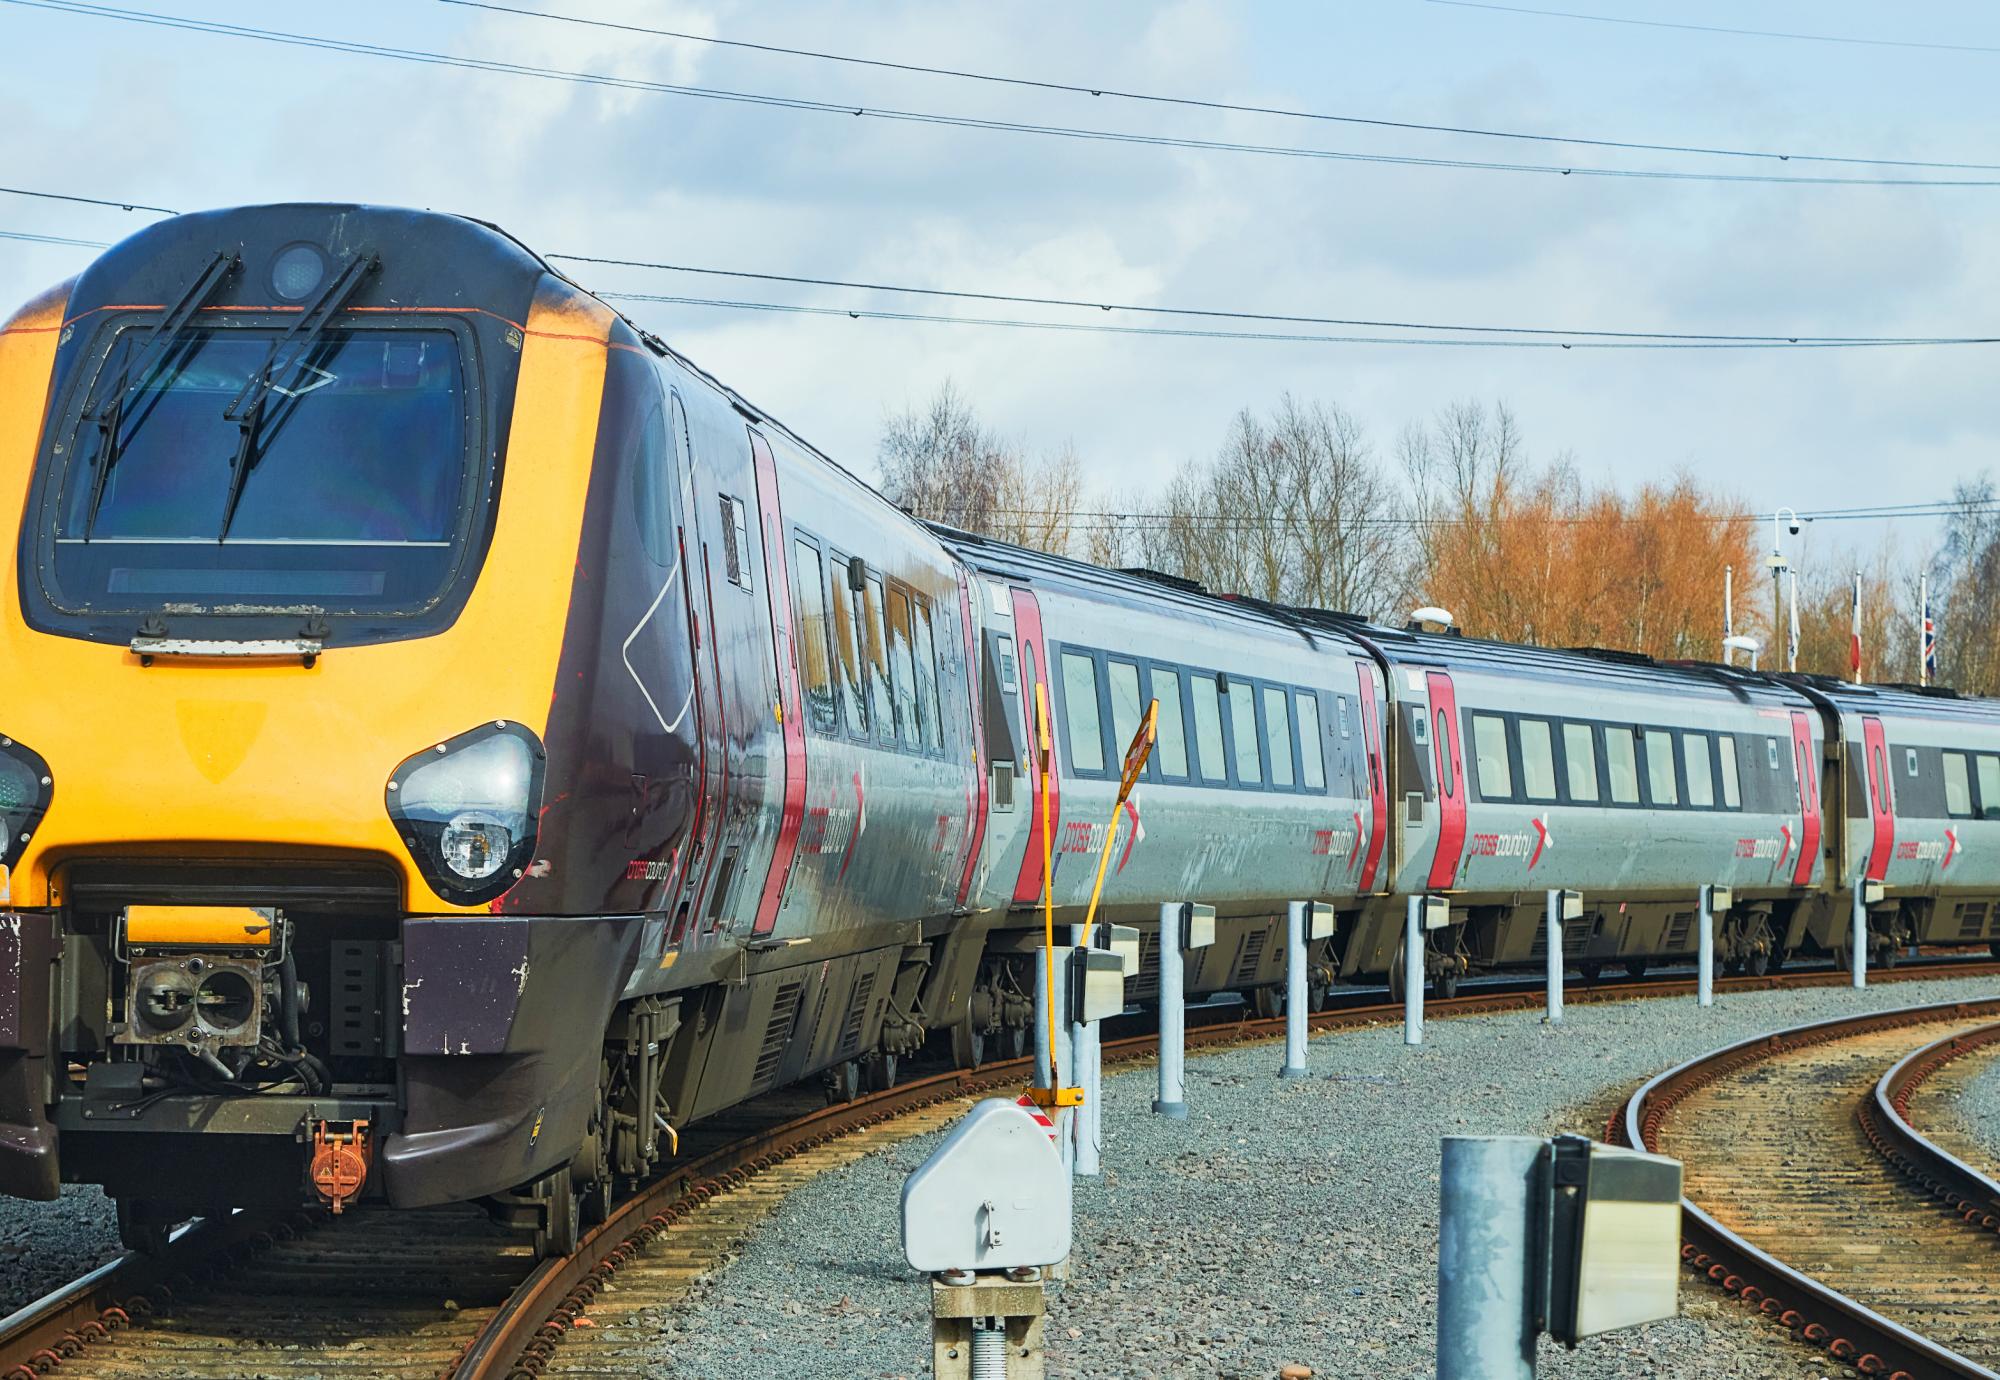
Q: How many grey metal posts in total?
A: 9